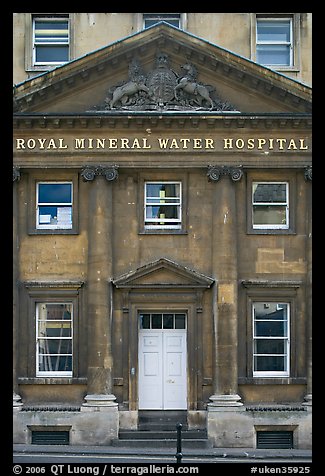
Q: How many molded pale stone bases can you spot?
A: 4